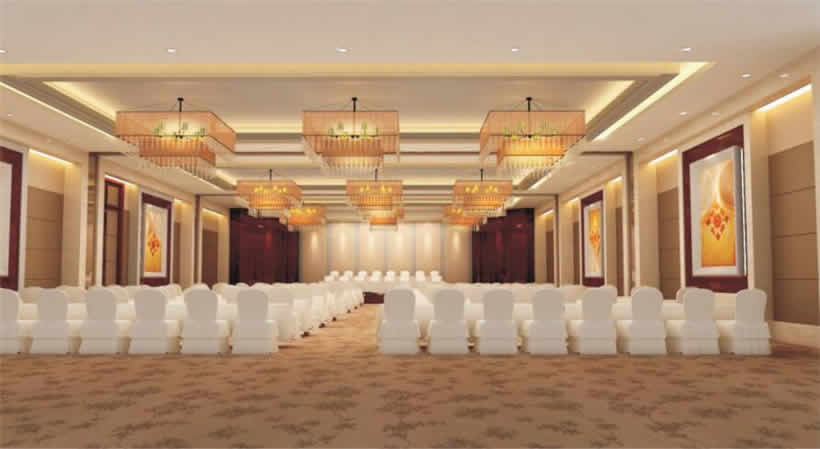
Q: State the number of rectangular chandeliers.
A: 9